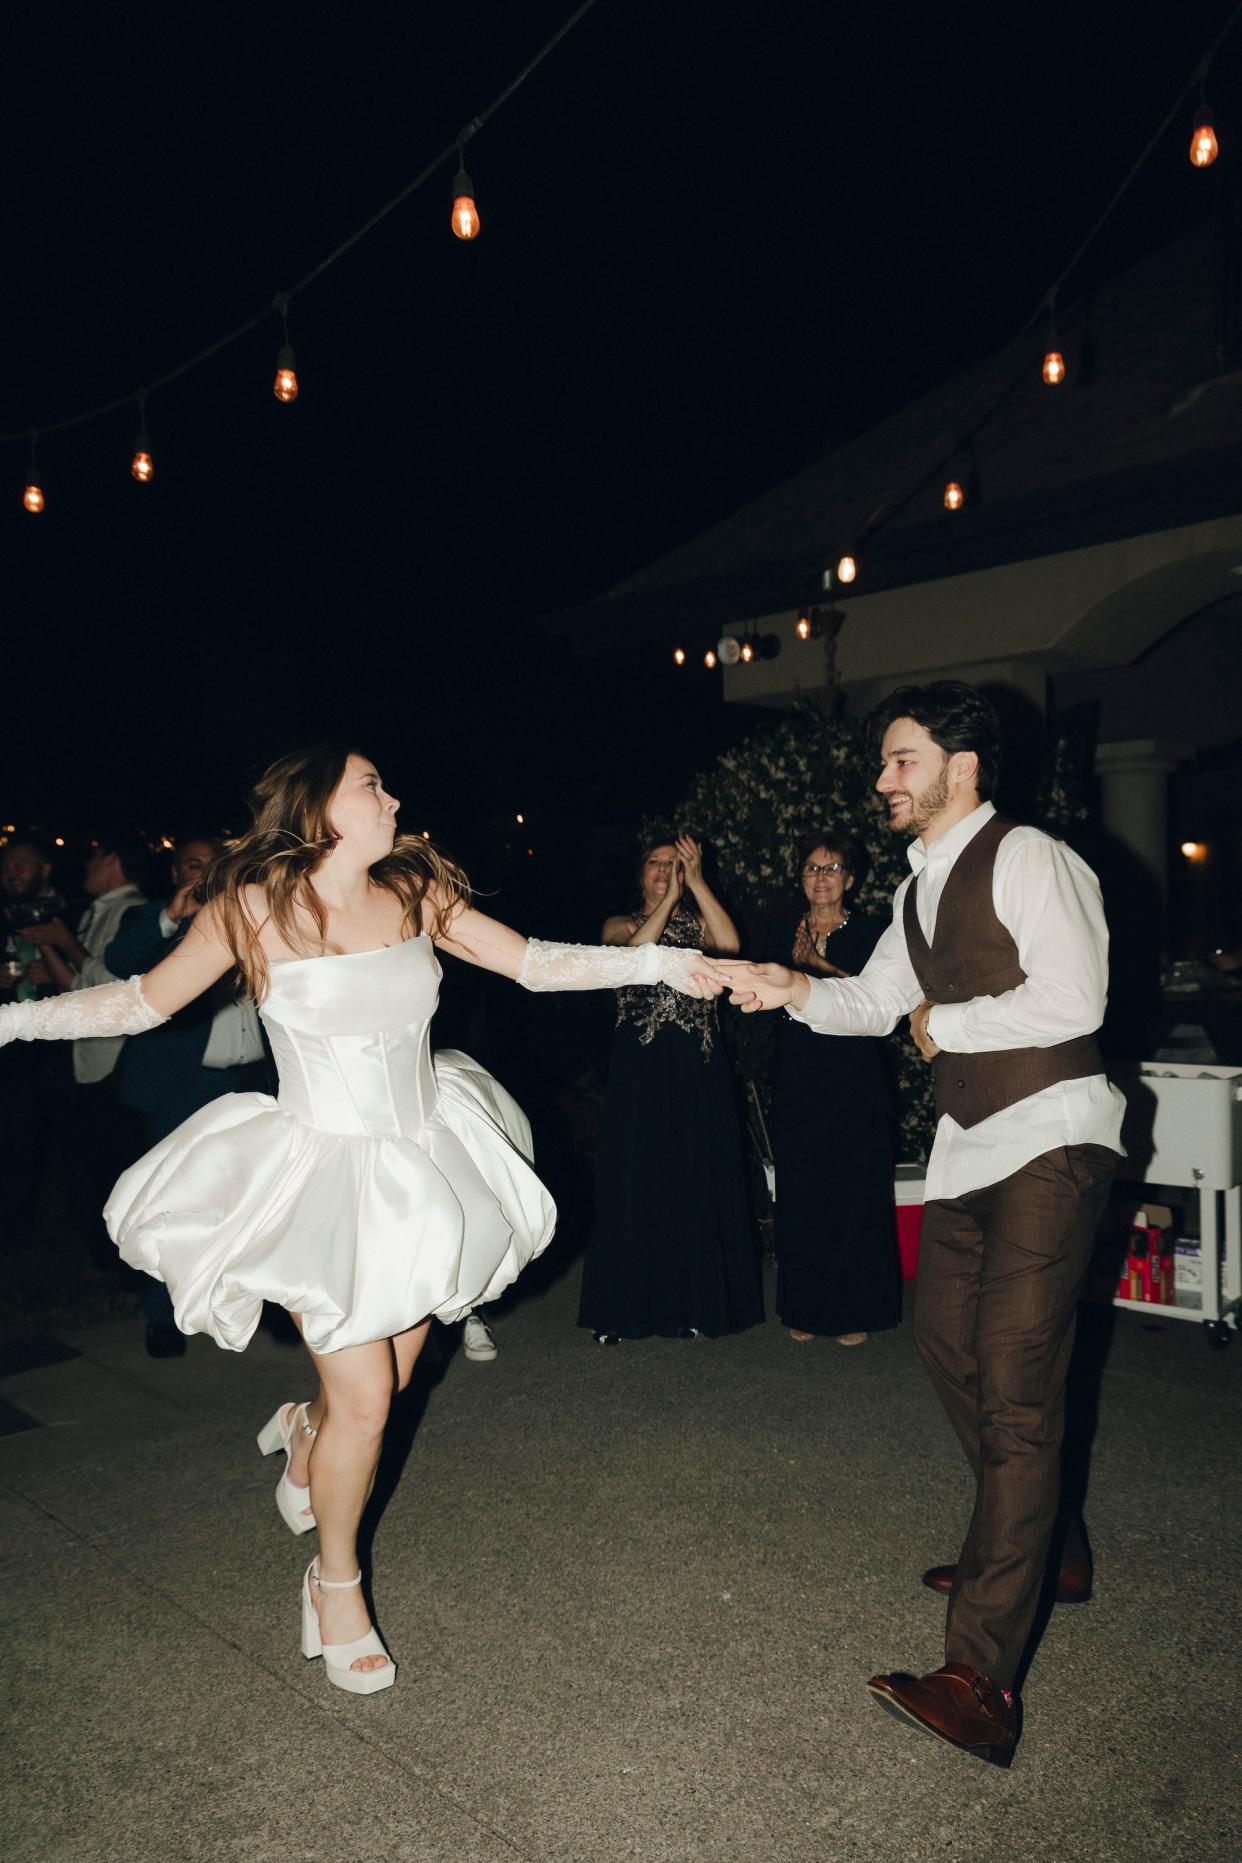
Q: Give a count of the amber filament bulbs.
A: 12